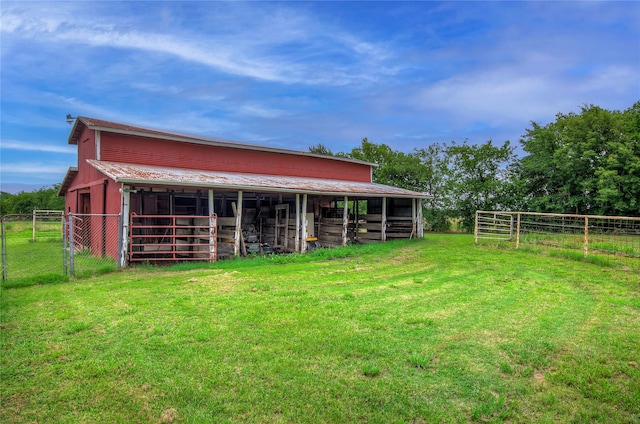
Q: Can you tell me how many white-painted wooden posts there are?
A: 9